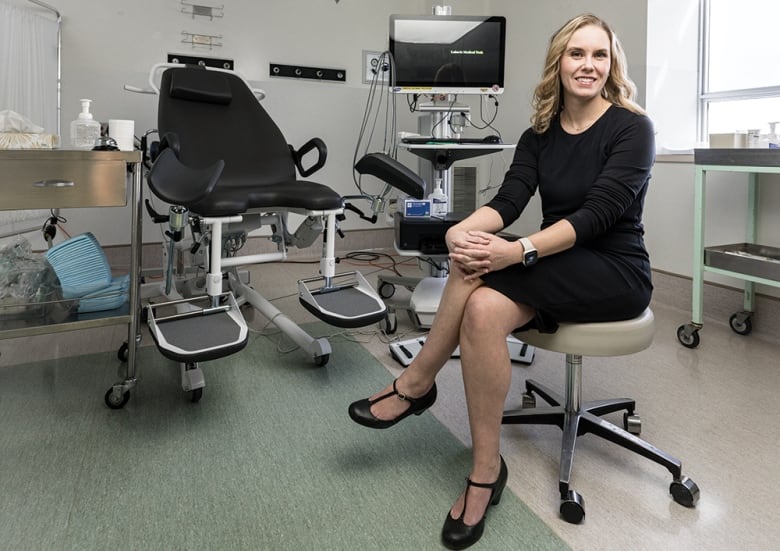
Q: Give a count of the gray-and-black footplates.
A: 2